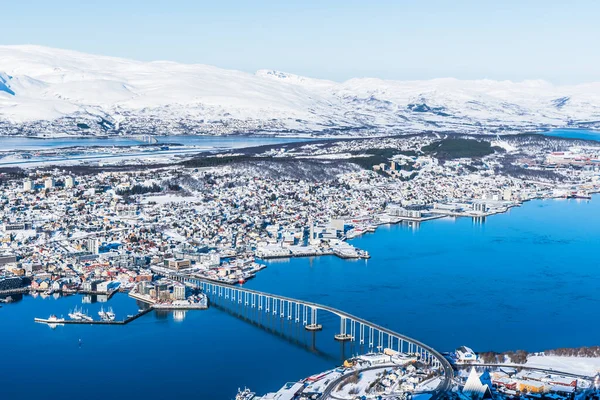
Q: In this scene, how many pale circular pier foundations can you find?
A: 2